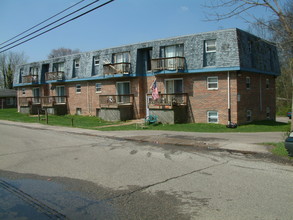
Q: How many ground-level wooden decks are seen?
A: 4